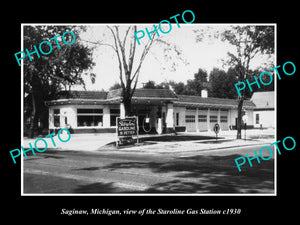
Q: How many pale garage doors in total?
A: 4